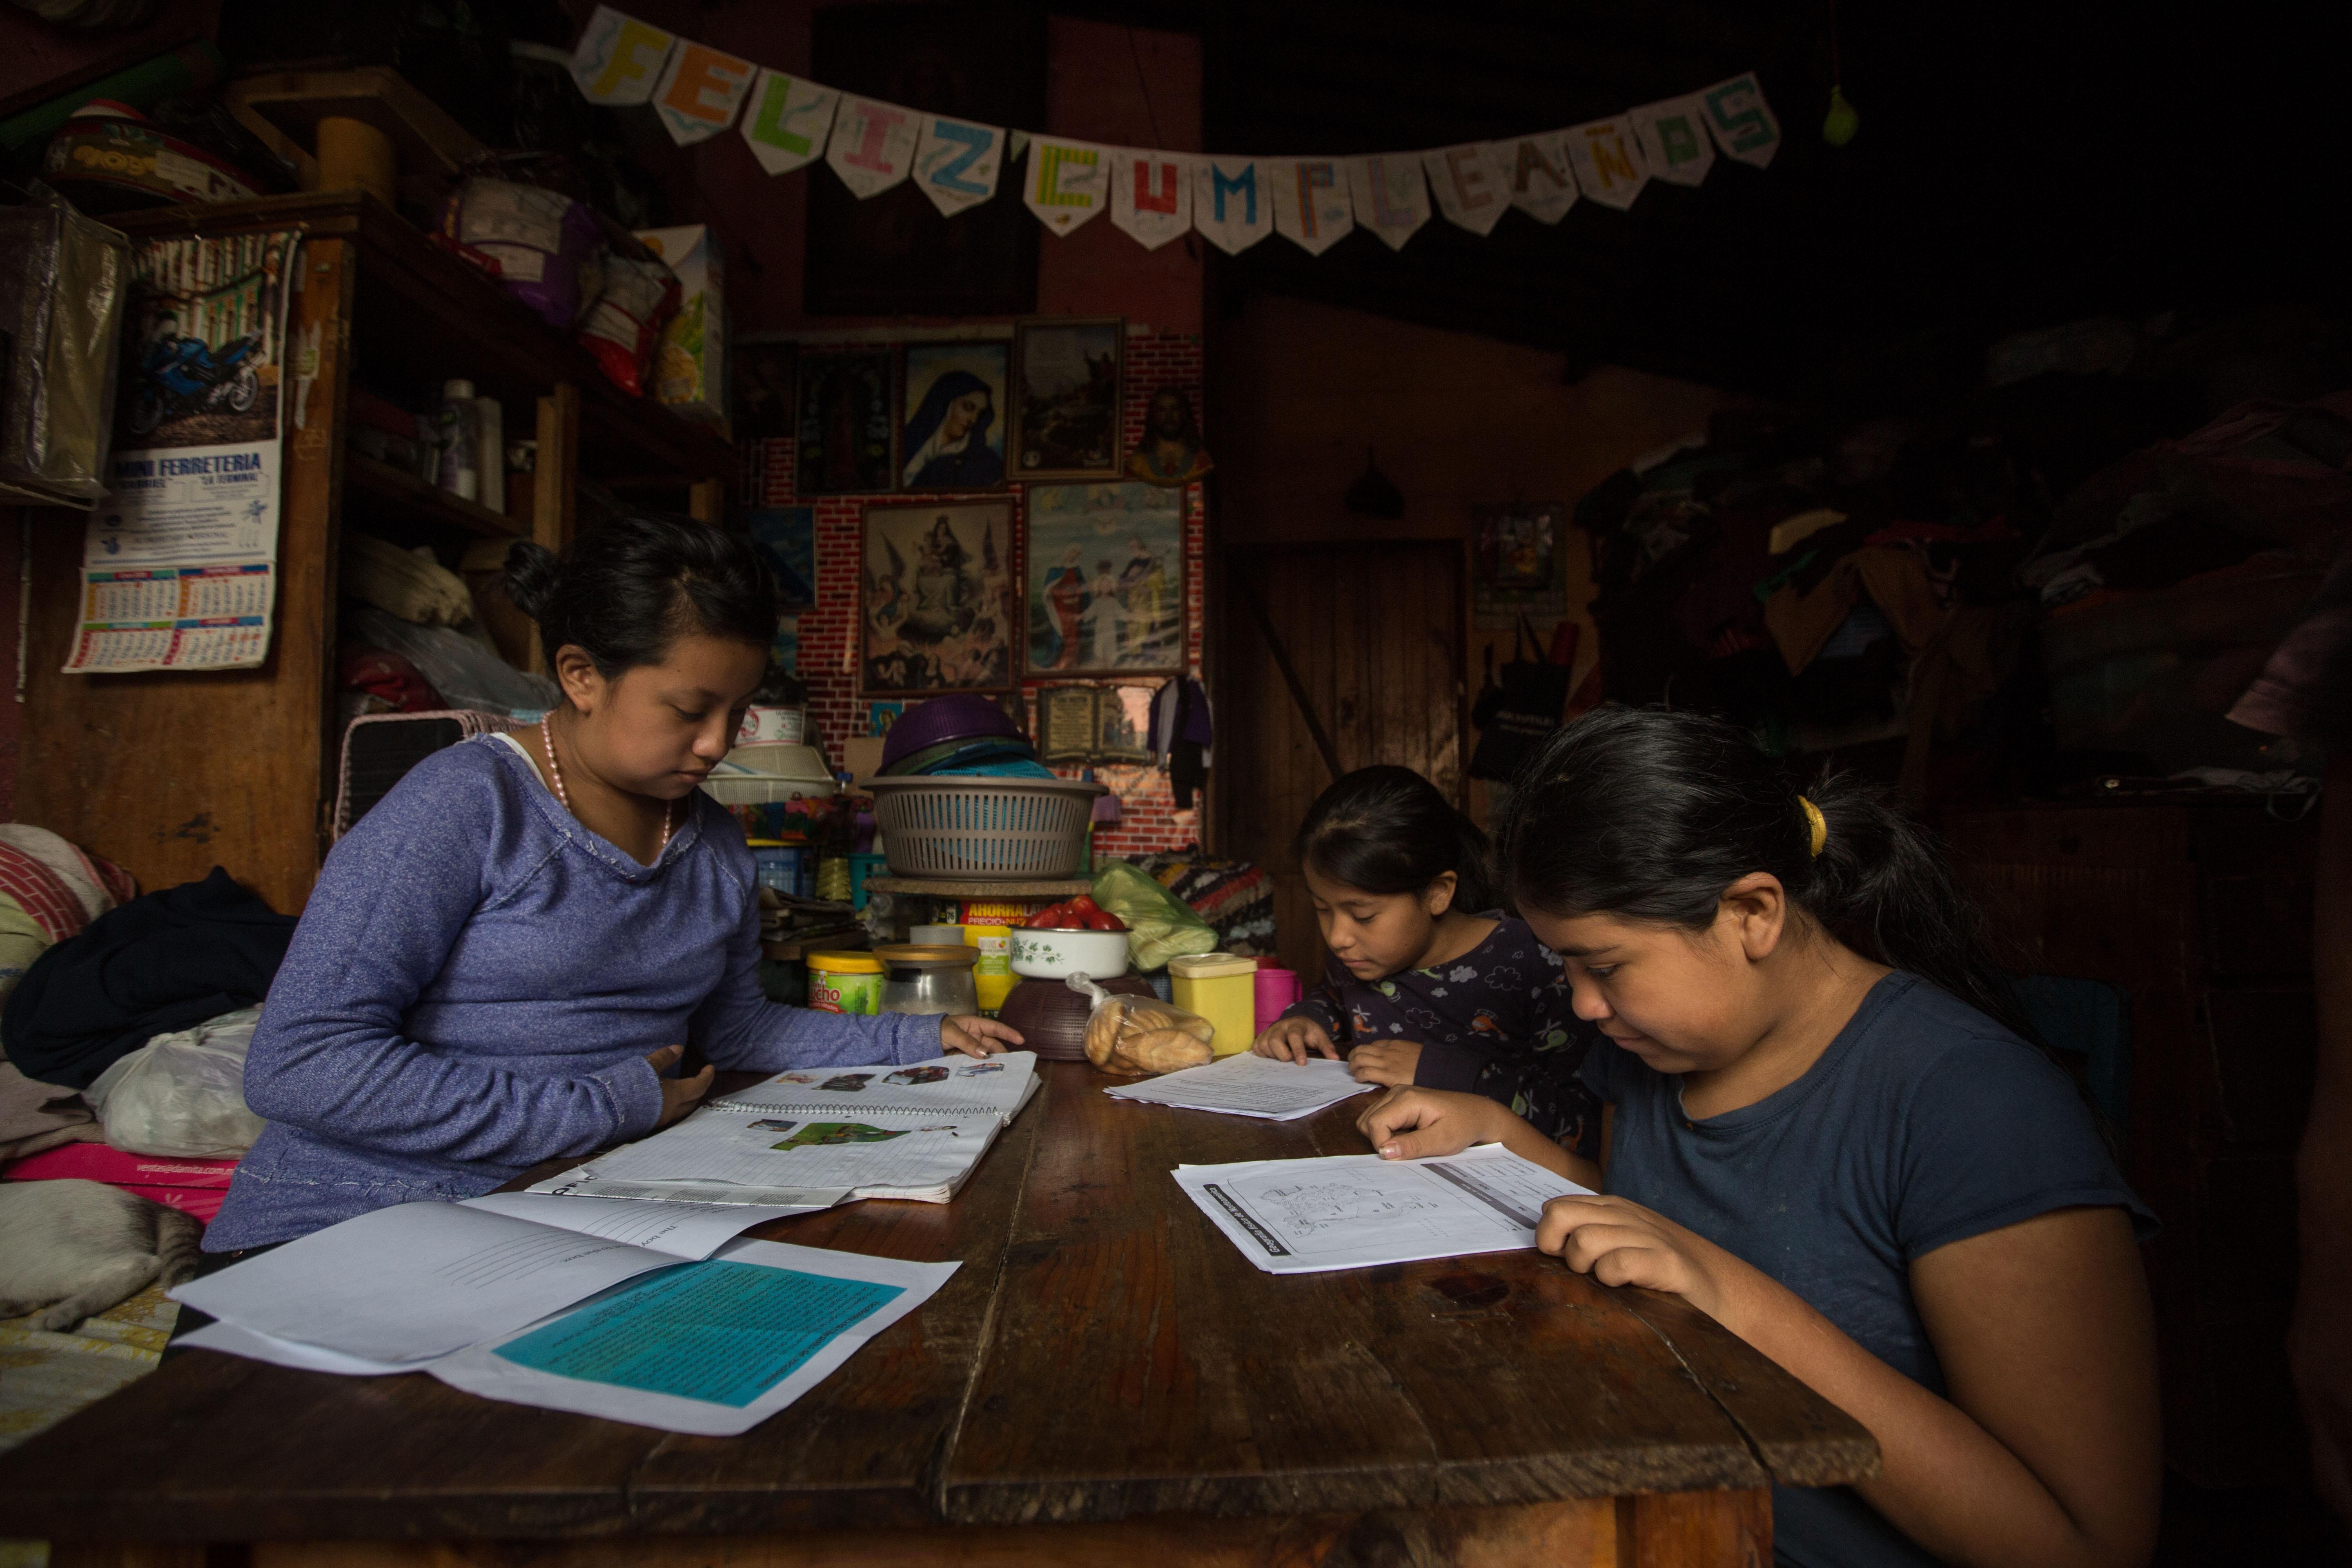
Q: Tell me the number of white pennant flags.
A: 15